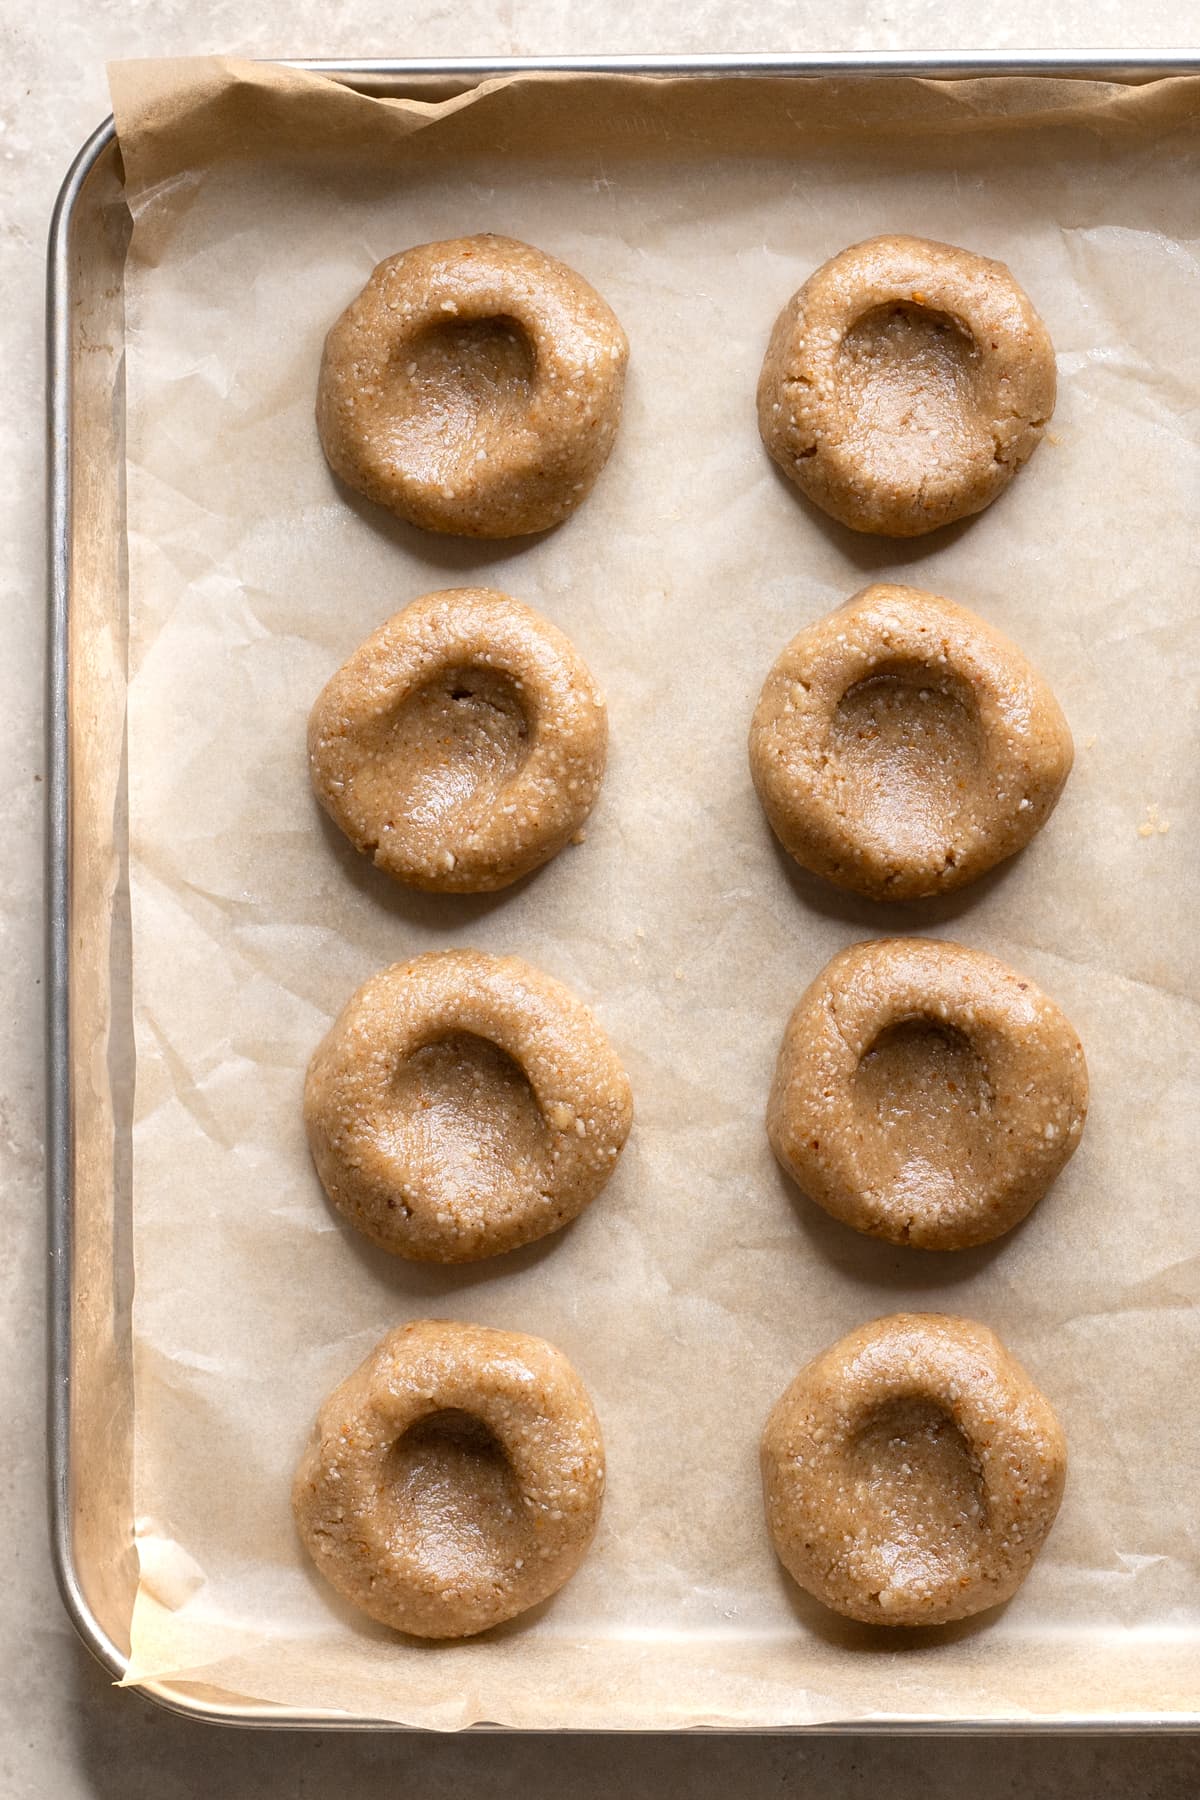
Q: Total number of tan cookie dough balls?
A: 8